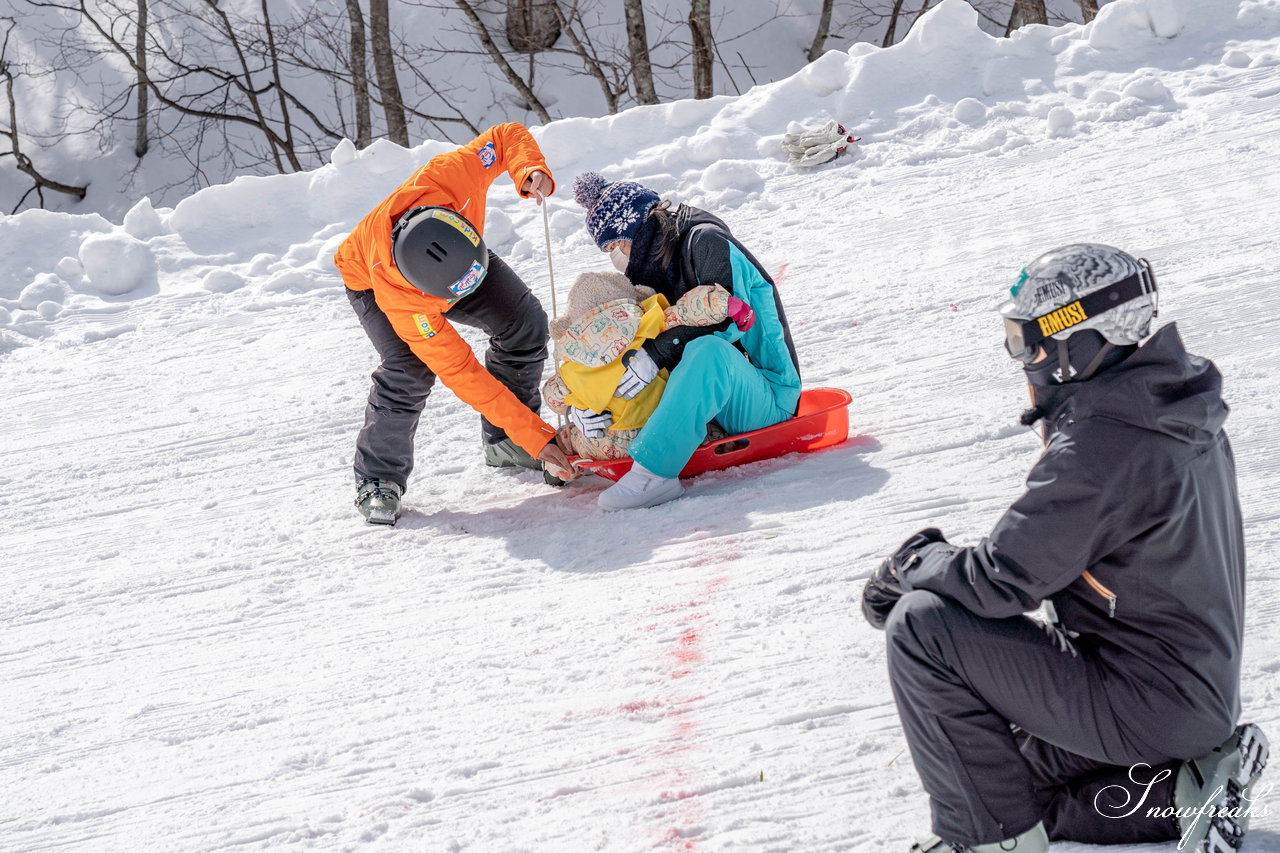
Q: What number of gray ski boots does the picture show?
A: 4